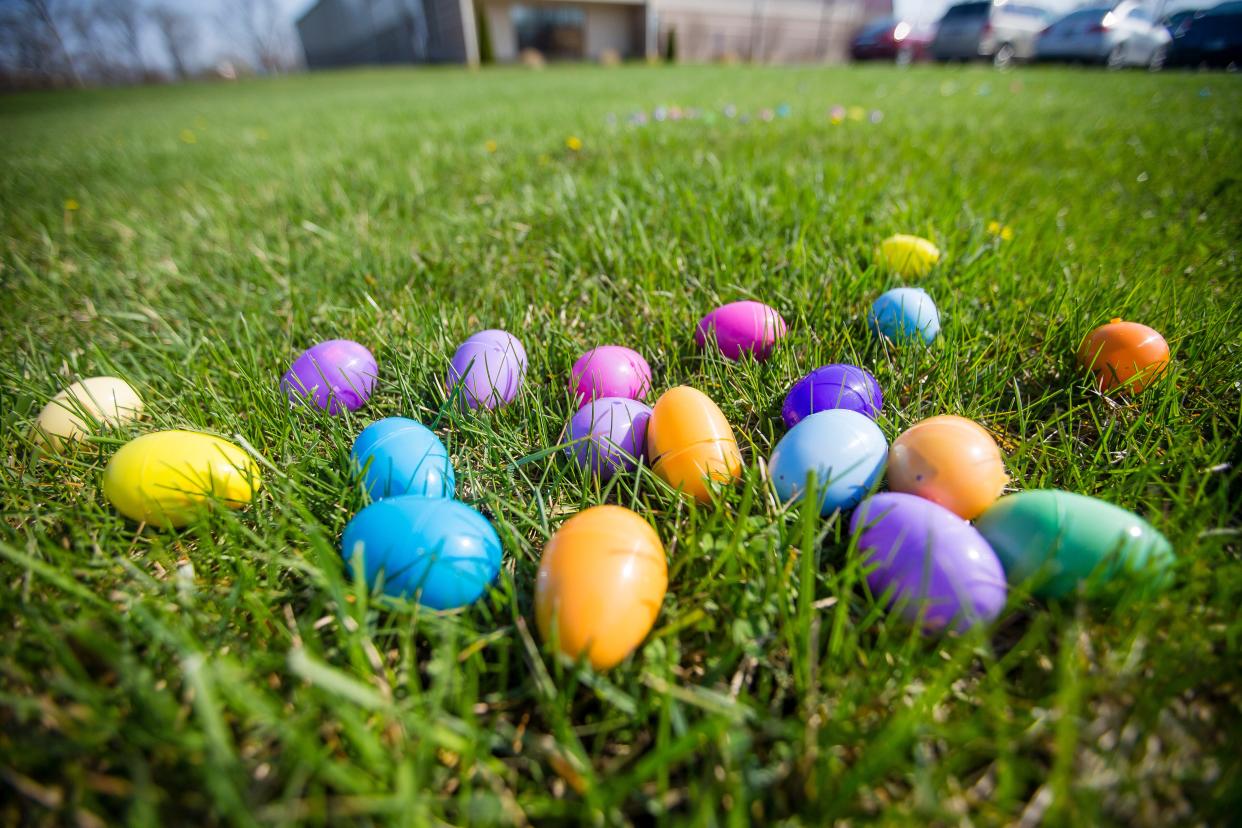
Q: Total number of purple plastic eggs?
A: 5